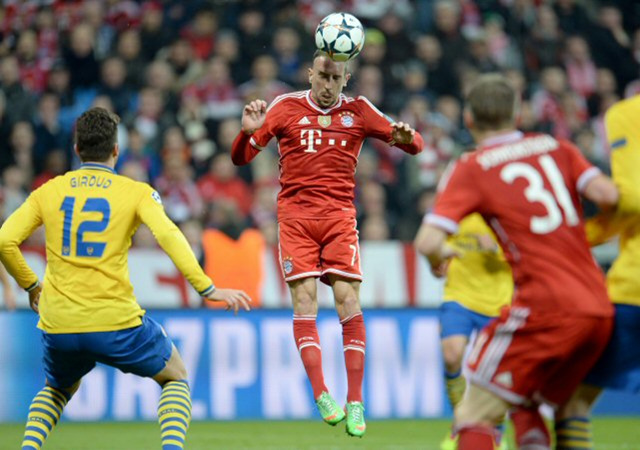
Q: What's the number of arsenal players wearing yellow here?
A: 3